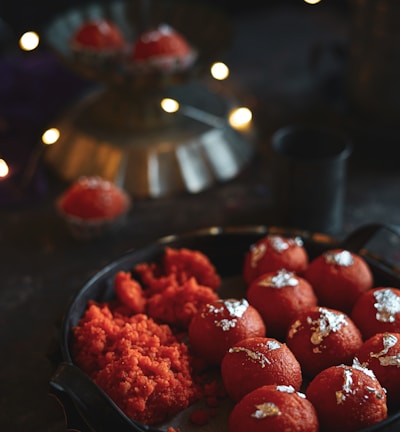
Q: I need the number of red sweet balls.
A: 13